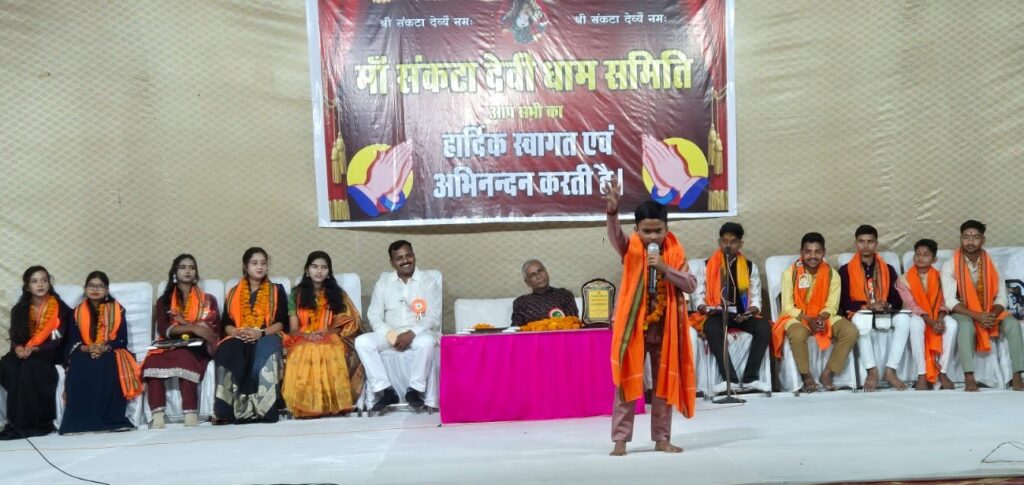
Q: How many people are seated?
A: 12